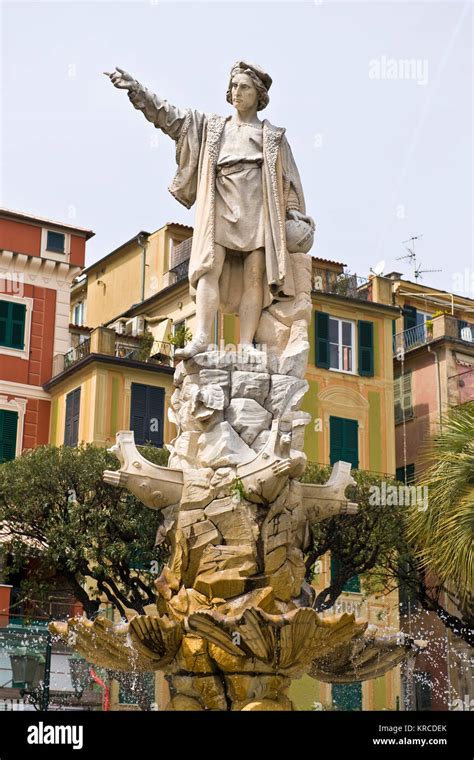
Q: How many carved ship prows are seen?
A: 3